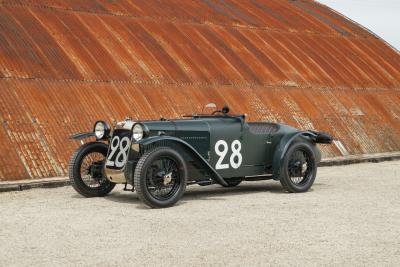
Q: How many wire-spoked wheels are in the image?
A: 3